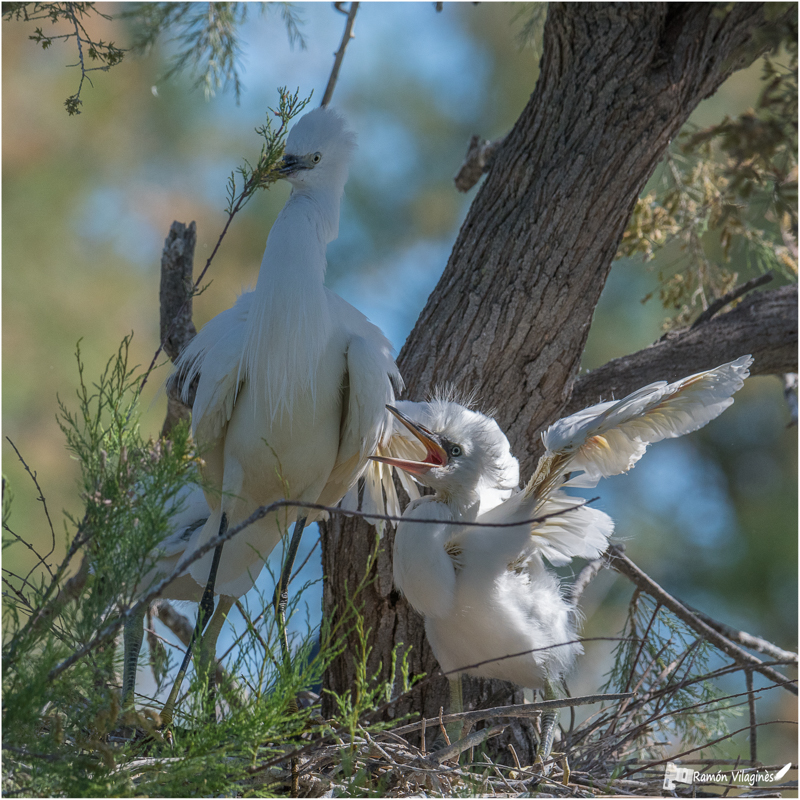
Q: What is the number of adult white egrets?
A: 1